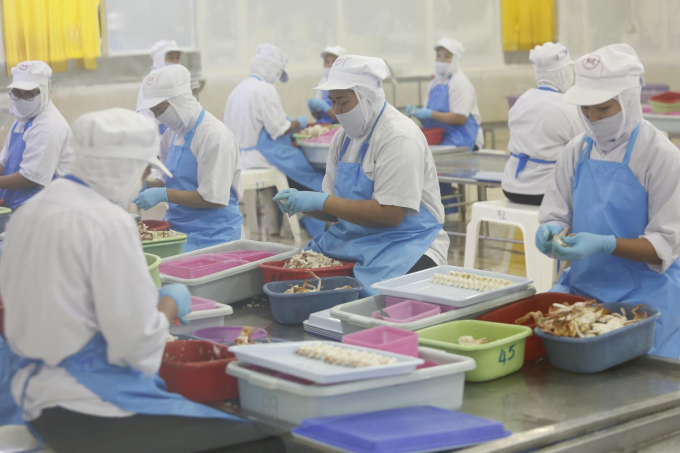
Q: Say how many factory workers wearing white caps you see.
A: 10